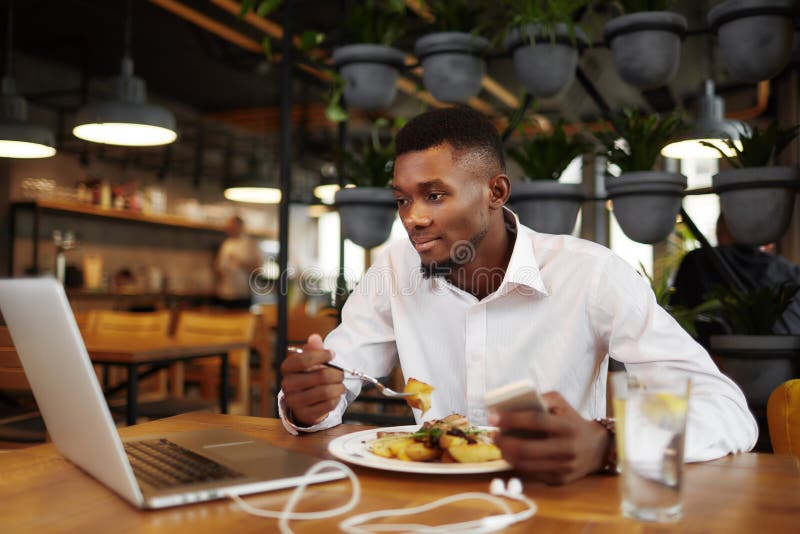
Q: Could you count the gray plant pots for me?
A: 10